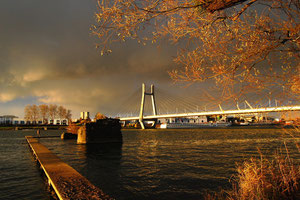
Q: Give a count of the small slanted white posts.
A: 3